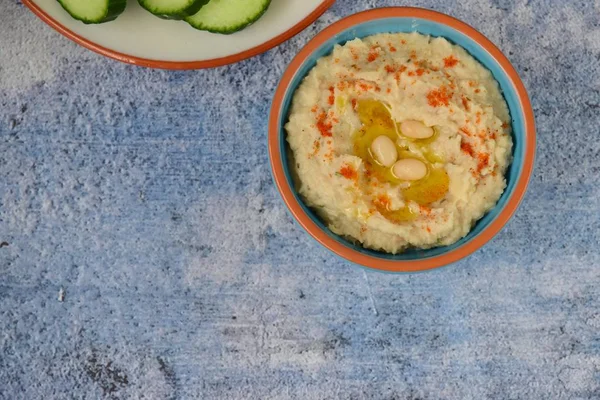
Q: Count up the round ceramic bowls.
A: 1